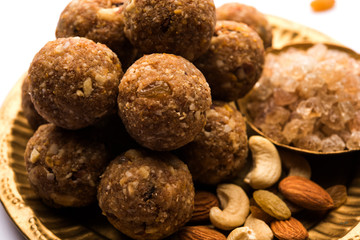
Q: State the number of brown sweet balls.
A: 10